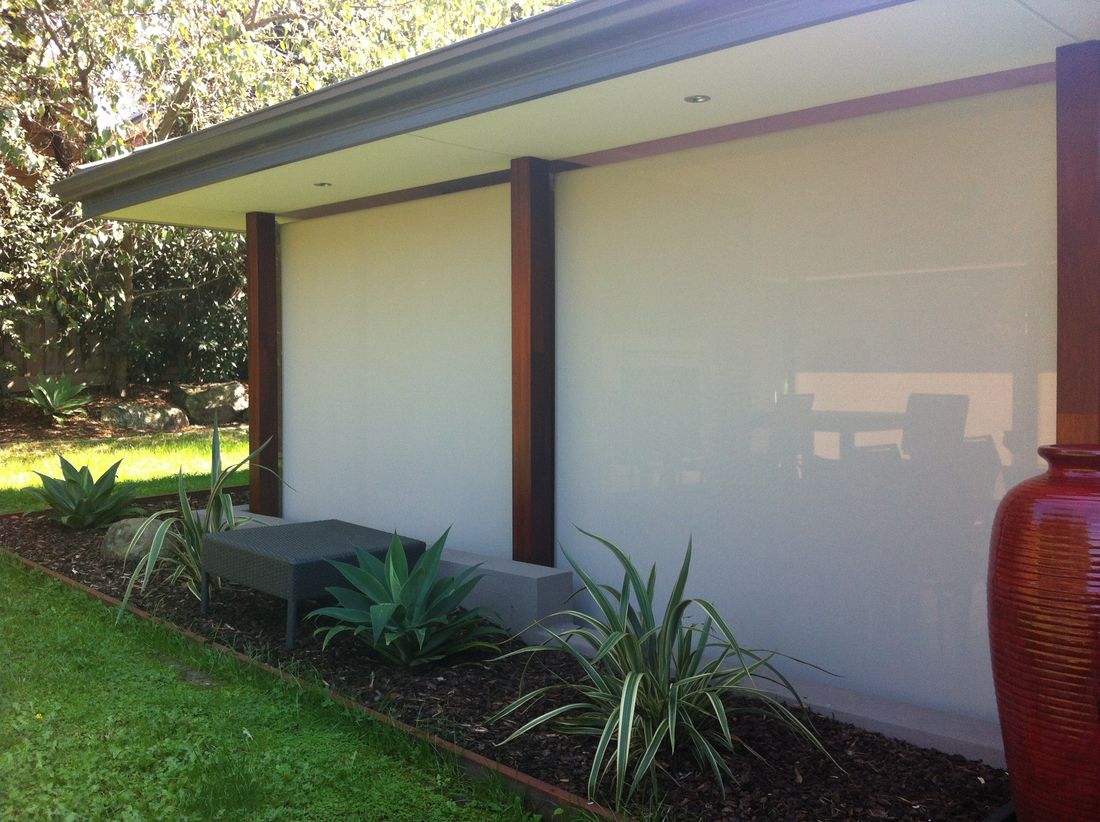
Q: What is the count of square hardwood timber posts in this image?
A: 3